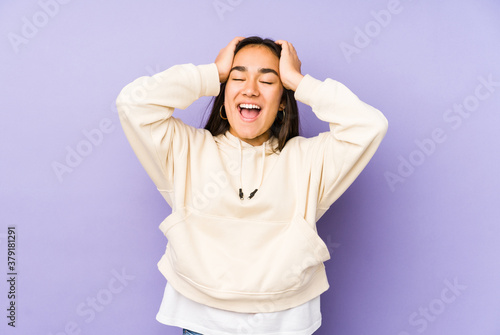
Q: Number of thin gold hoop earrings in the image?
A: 2